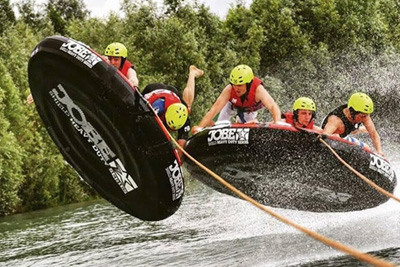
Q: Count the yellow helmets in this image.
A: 5